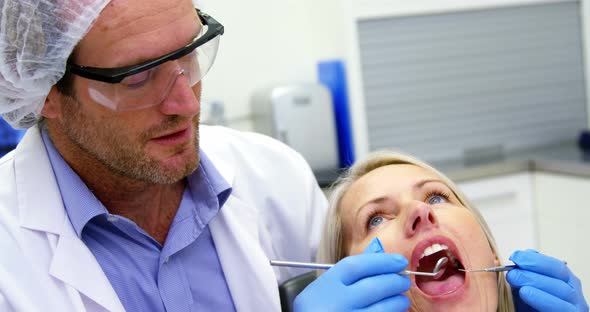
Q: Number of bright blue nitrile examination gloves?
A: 2